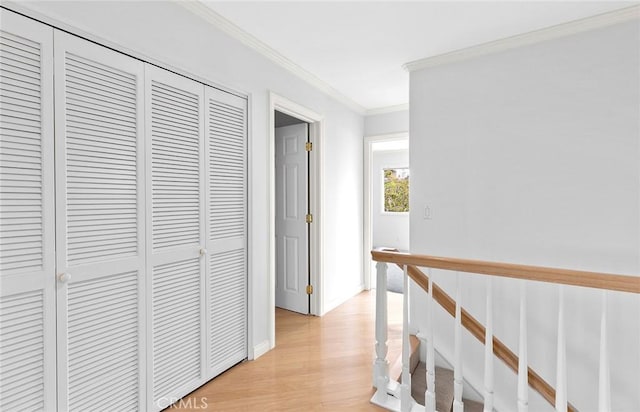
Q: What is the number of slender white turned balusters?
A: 7